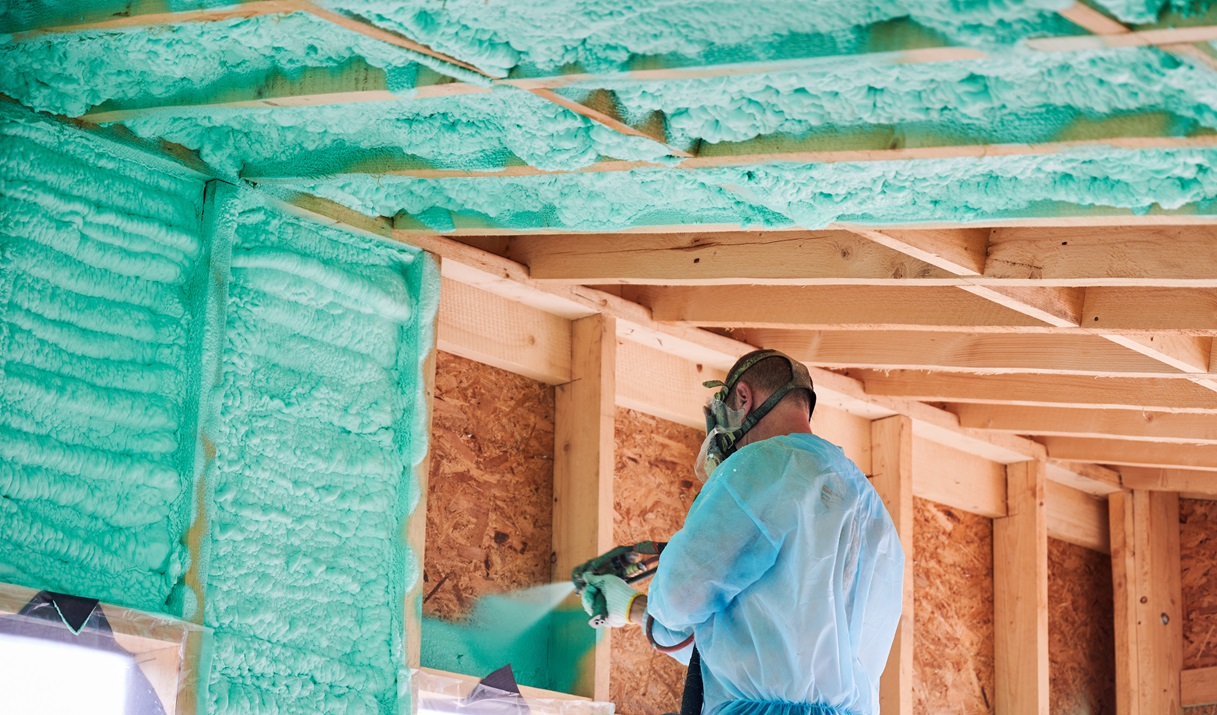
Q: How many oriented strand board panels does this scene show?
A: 5